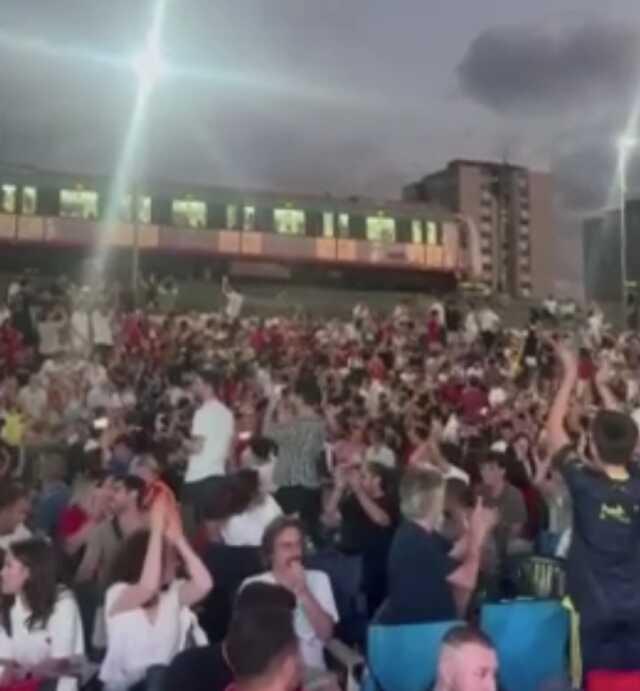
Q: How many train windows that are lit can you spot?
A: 14